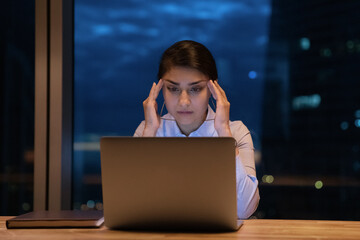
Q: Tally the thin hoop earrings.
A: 2